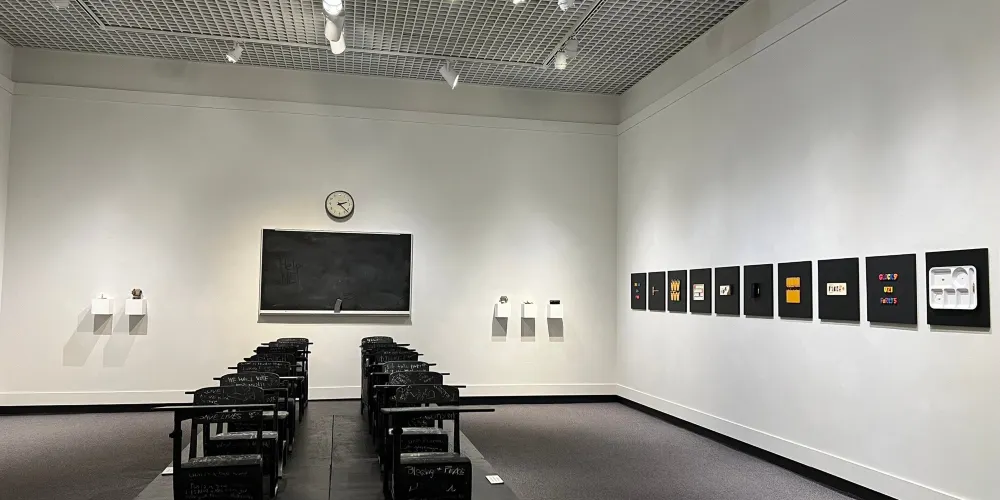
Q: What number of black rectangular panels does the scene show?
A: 10